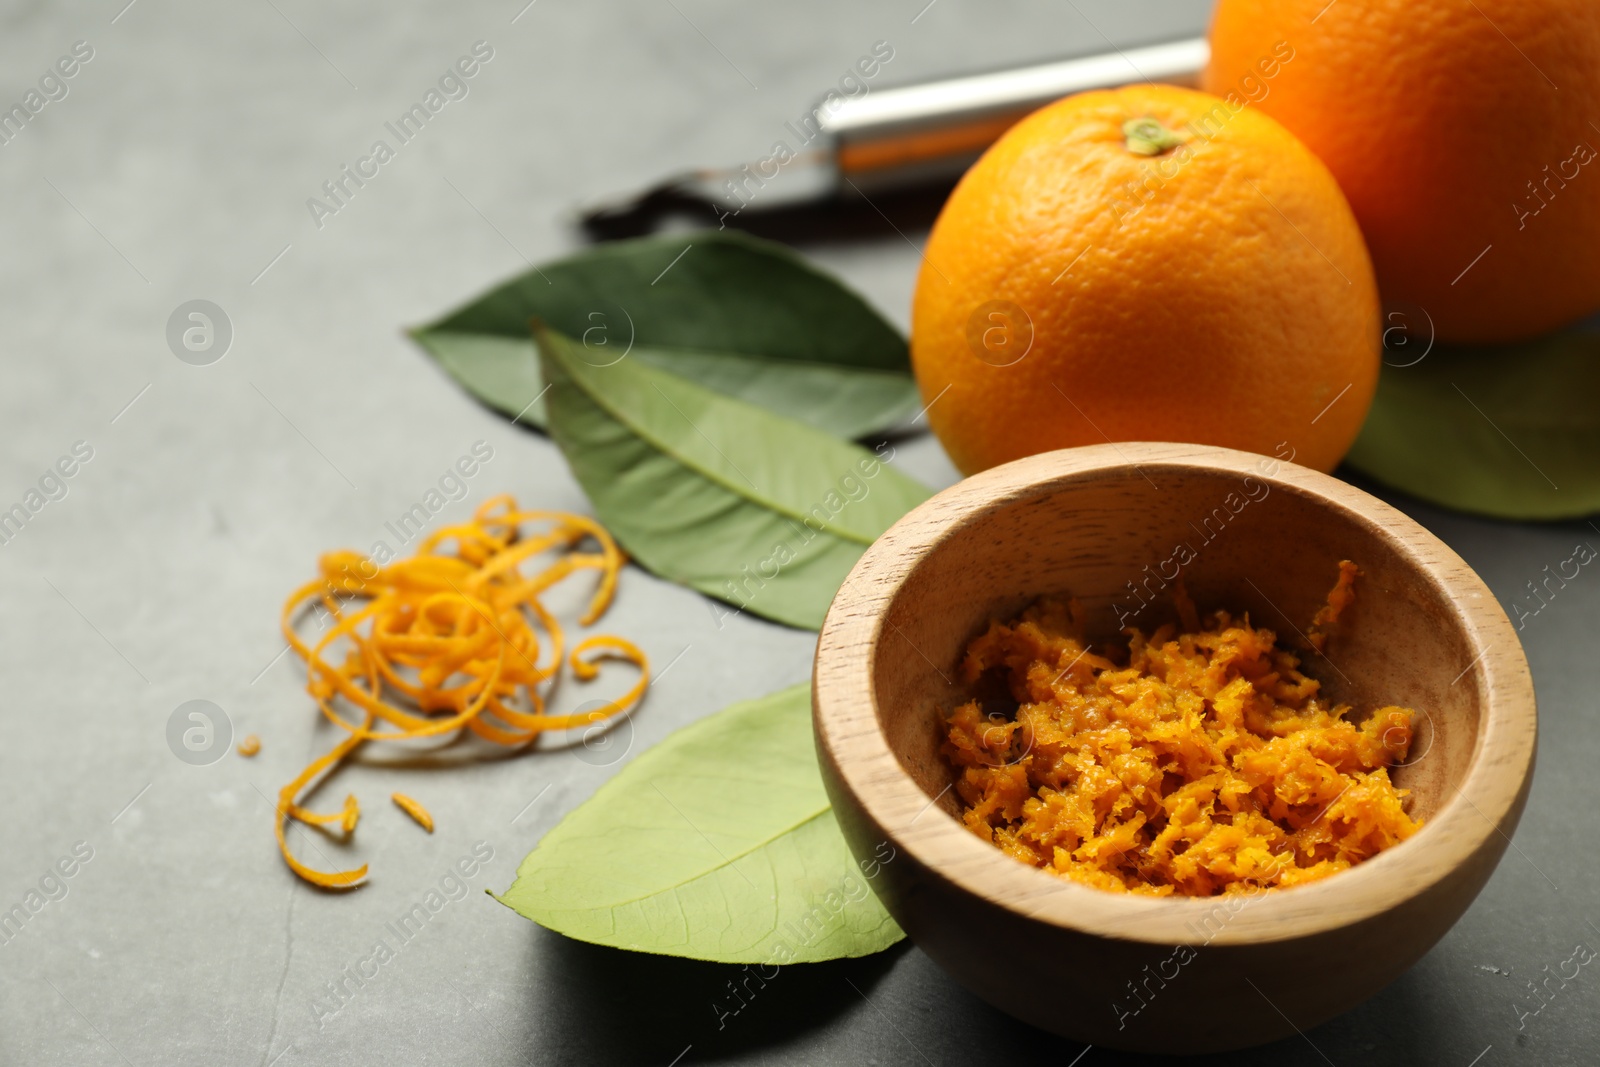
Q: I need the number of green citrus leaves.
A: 4